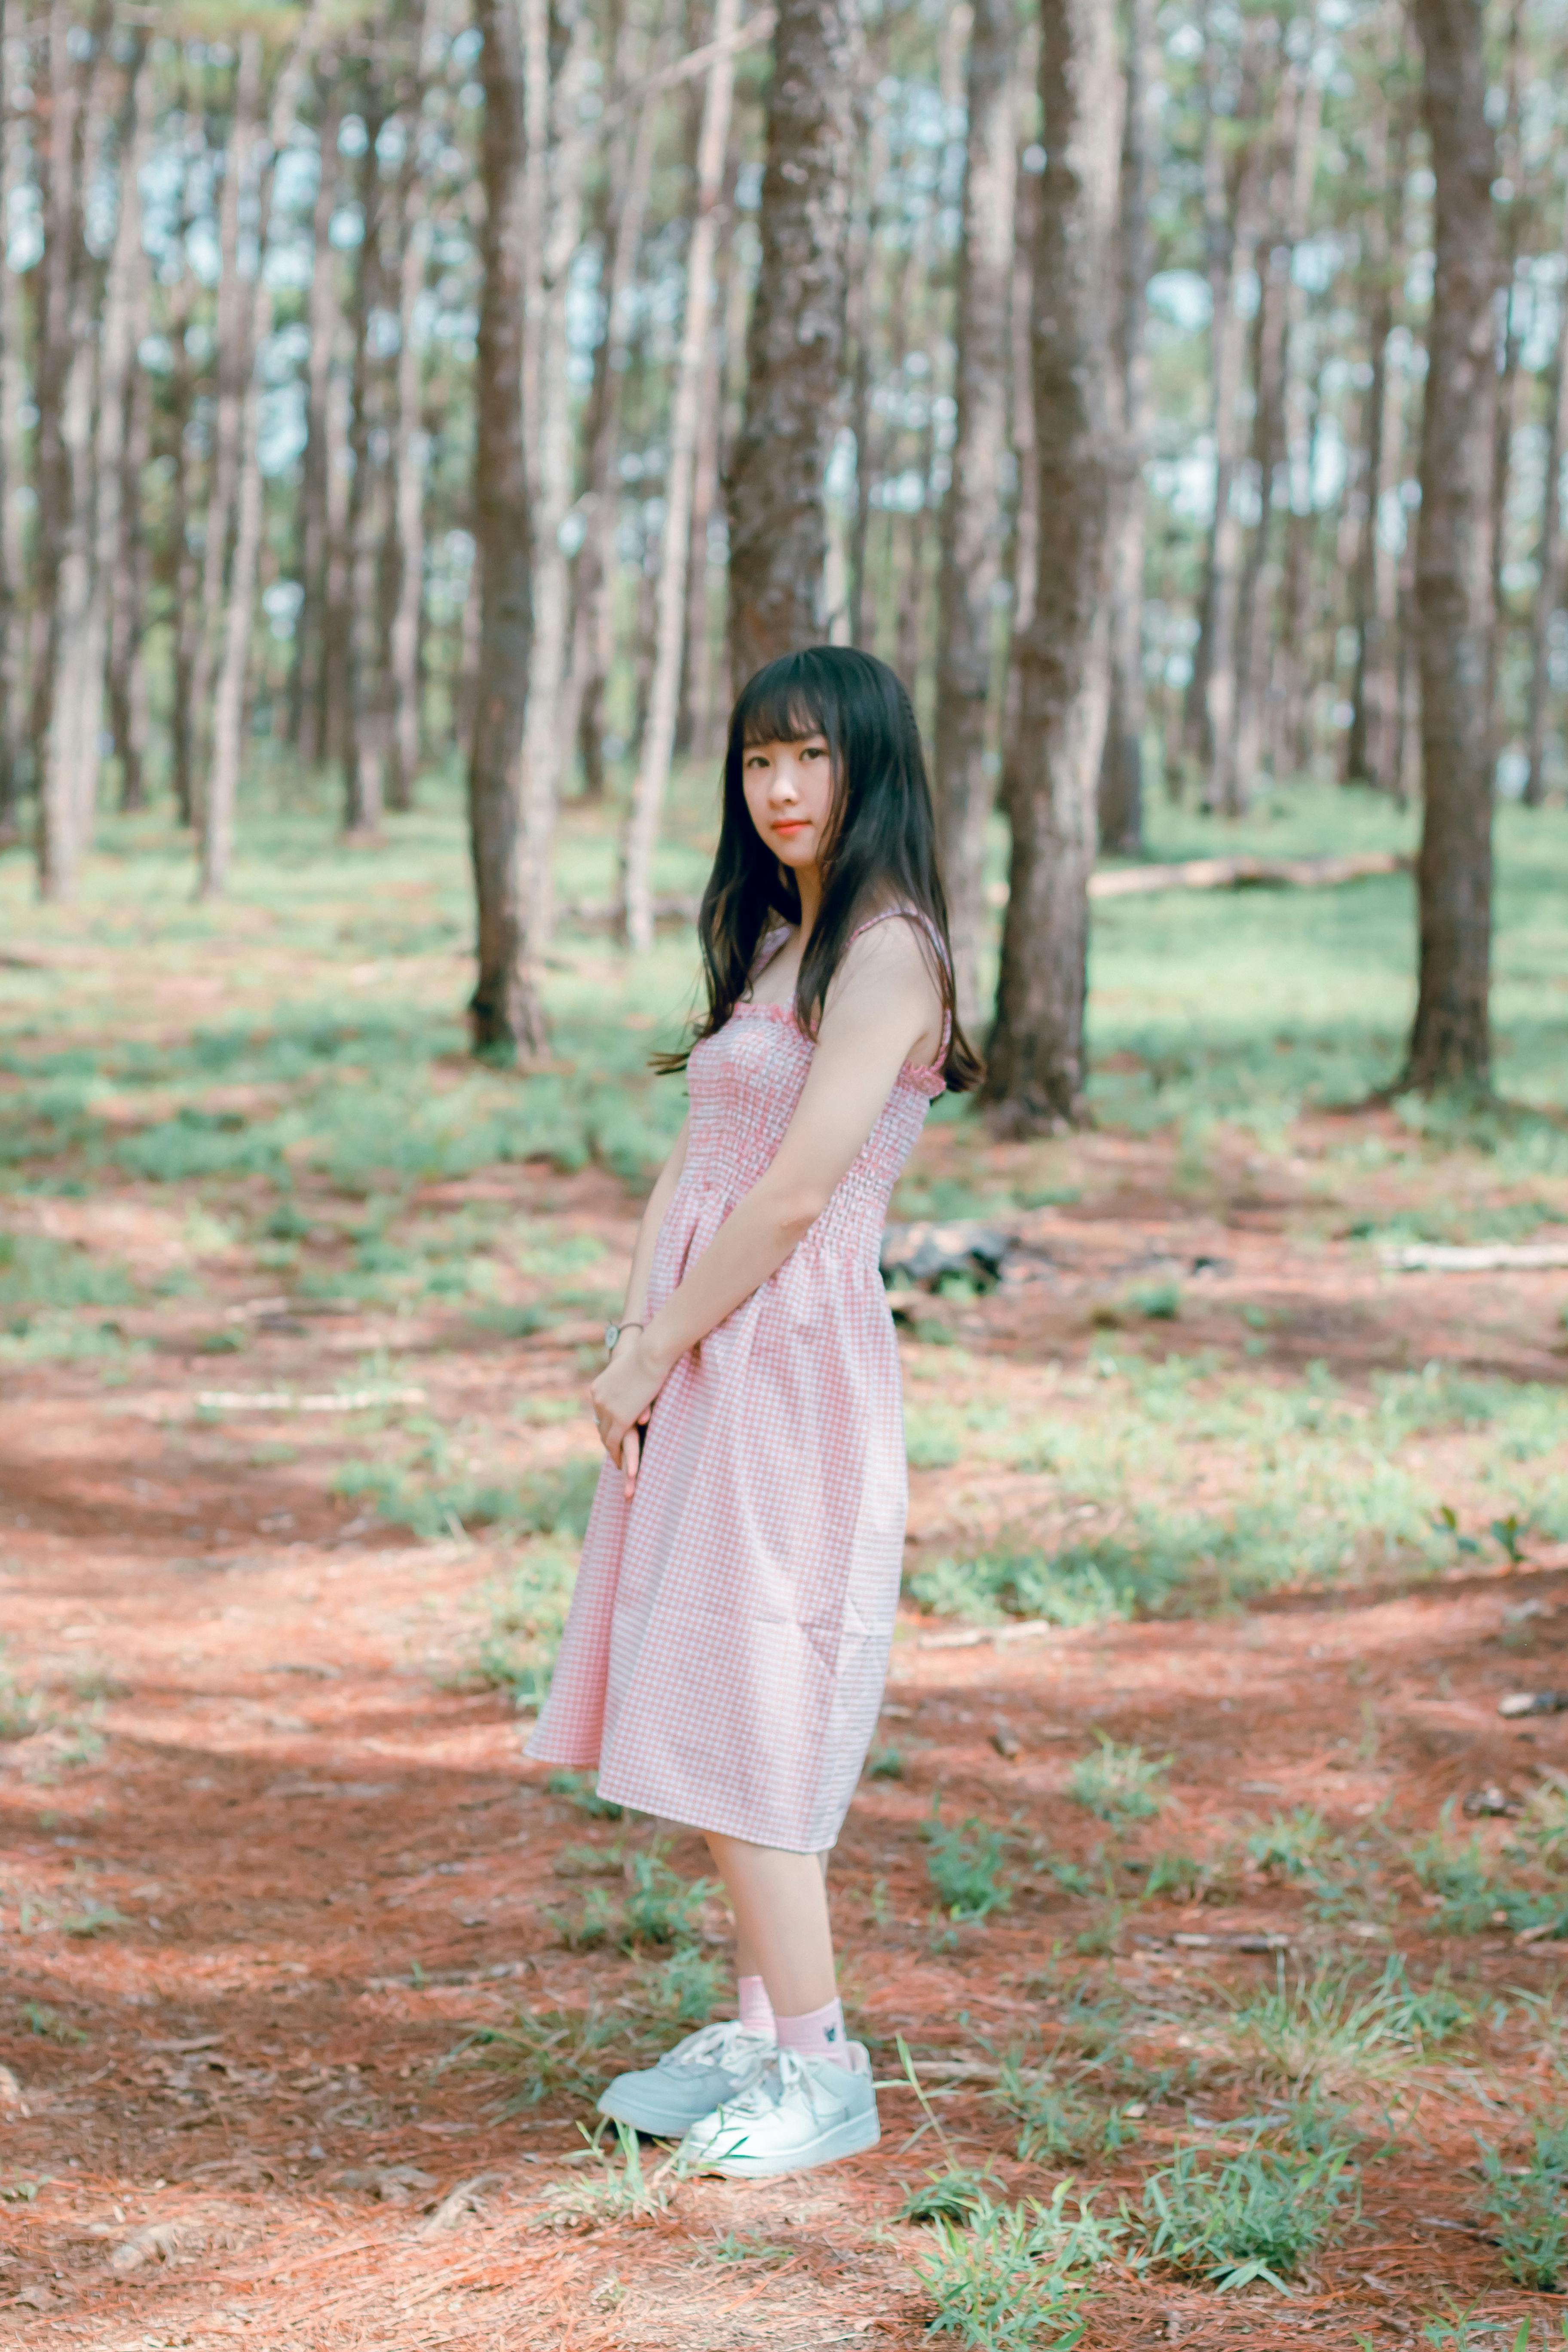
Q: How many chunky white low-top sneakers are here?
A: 2